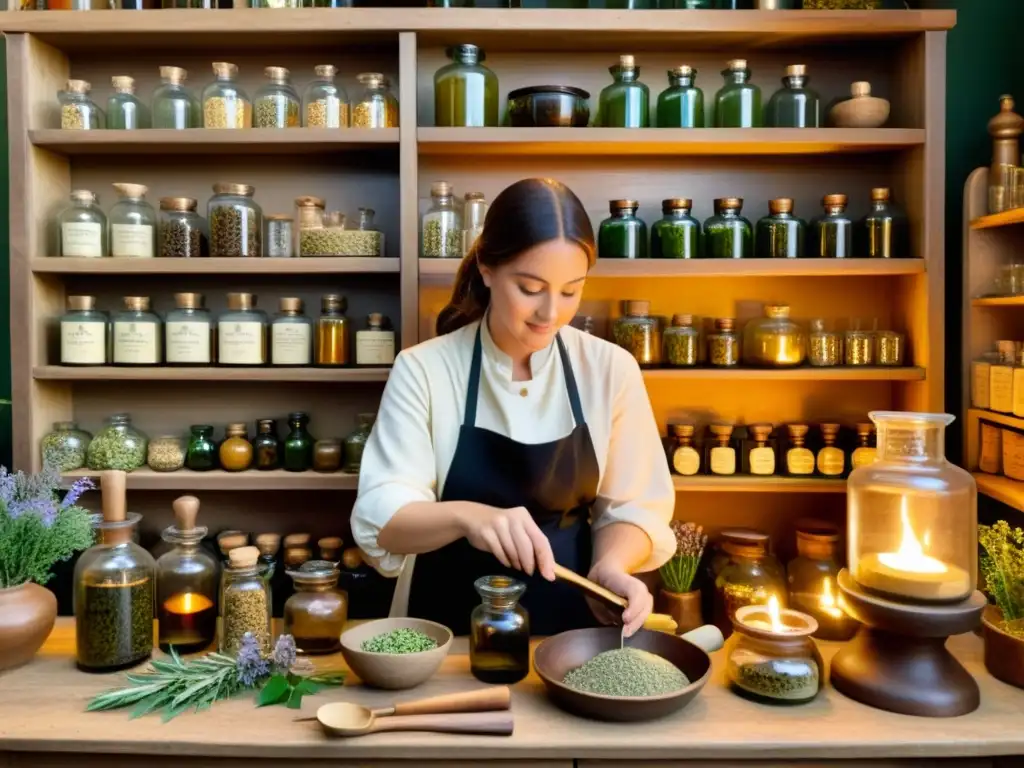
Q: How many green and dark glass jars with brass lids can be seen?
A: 6